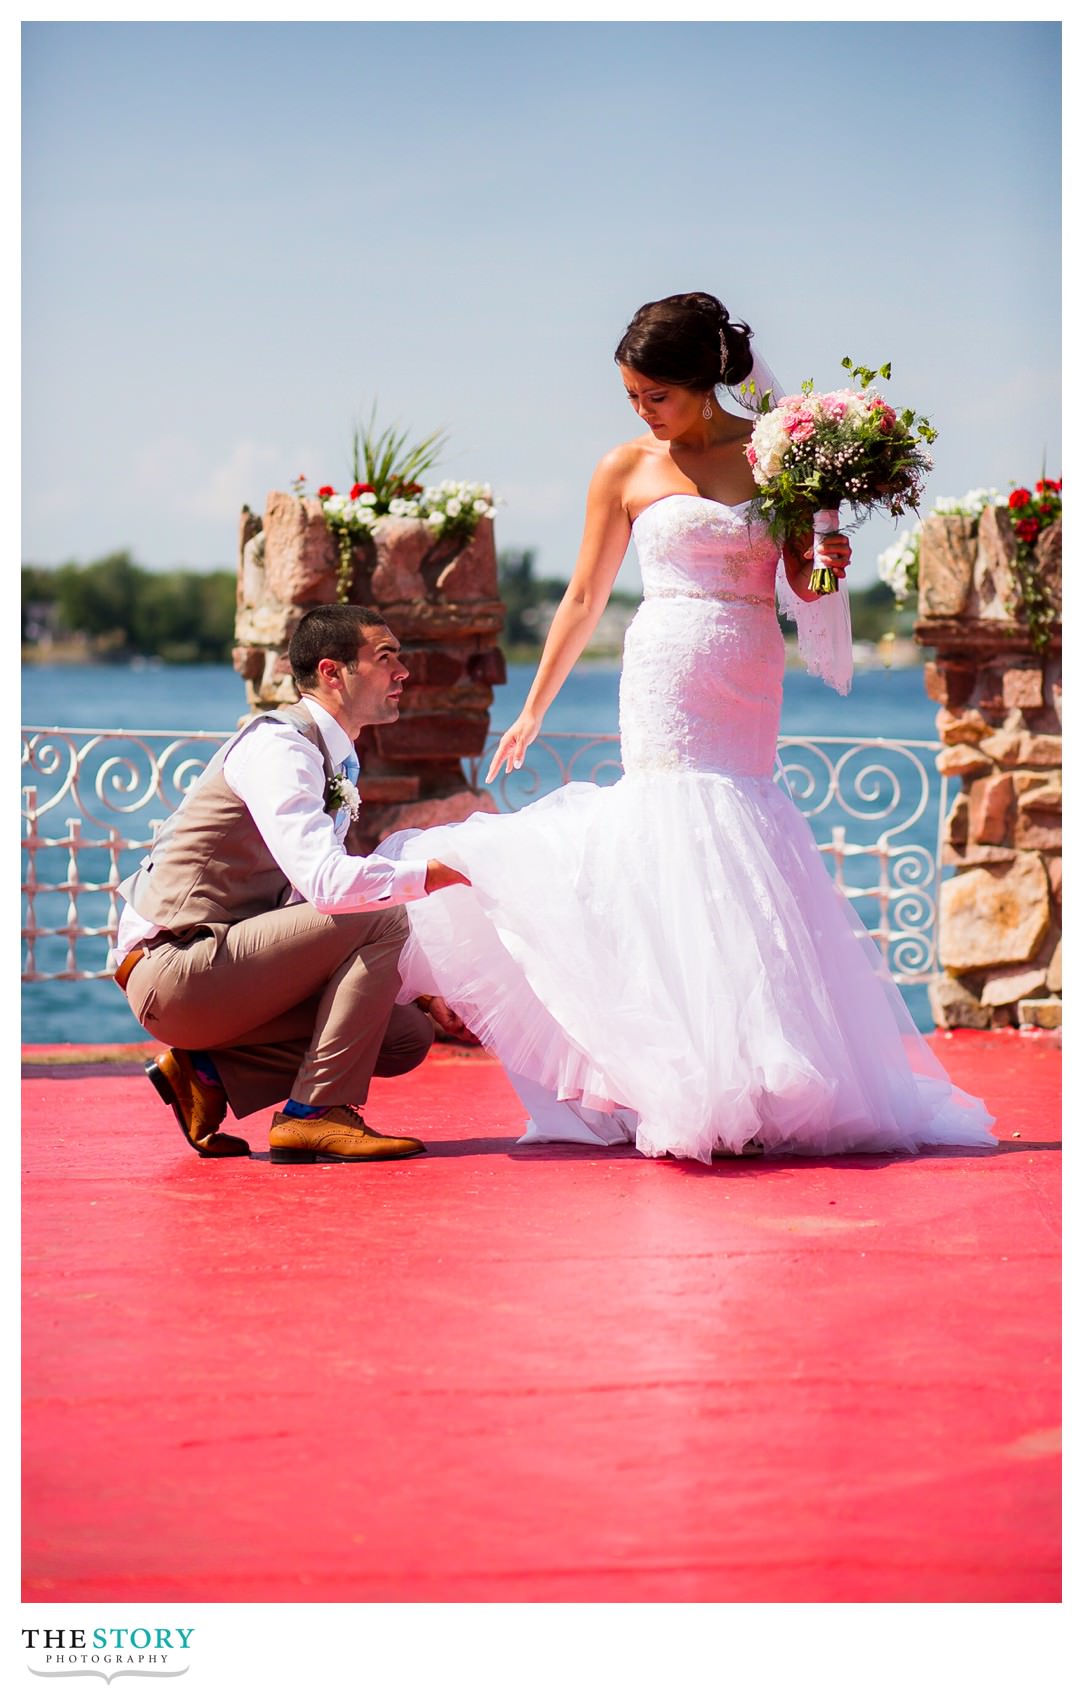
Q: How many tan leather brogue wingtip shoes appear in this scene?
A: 2